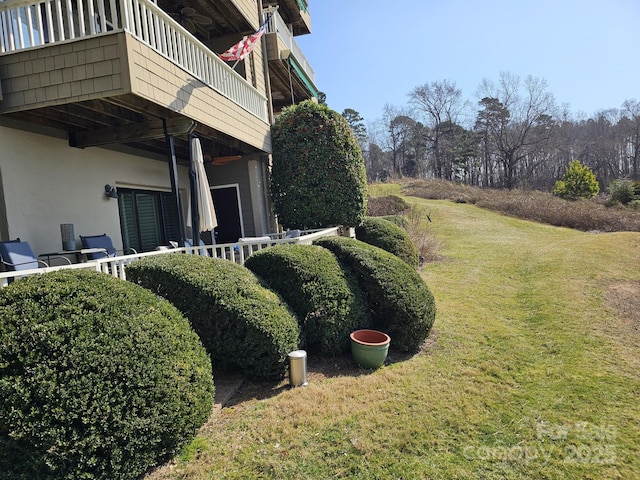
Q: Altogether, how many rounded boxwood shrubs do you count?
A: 5